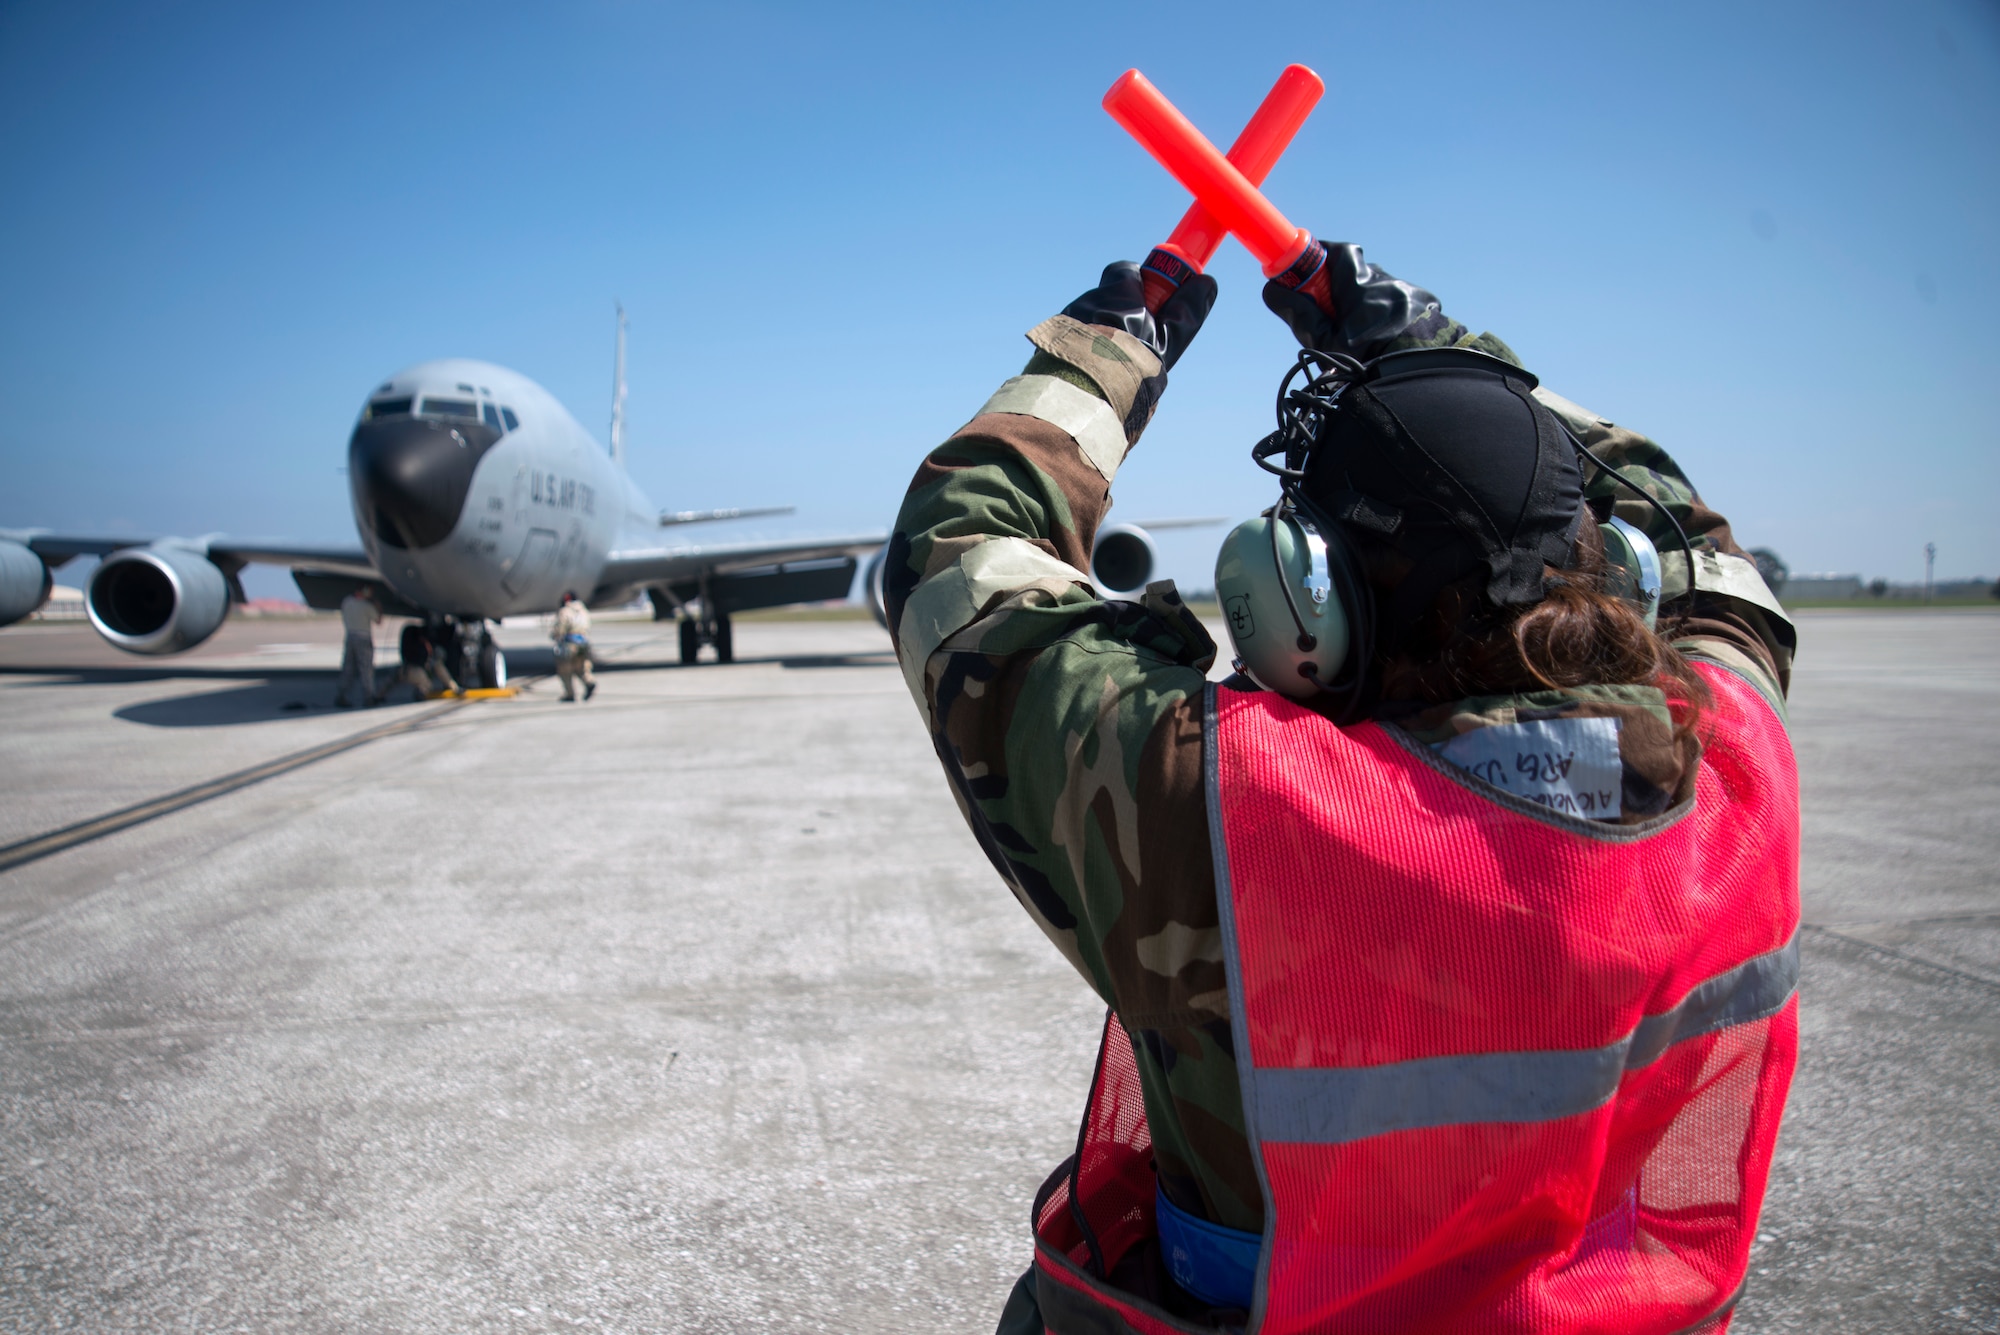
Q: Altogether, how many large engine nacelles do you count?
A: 4